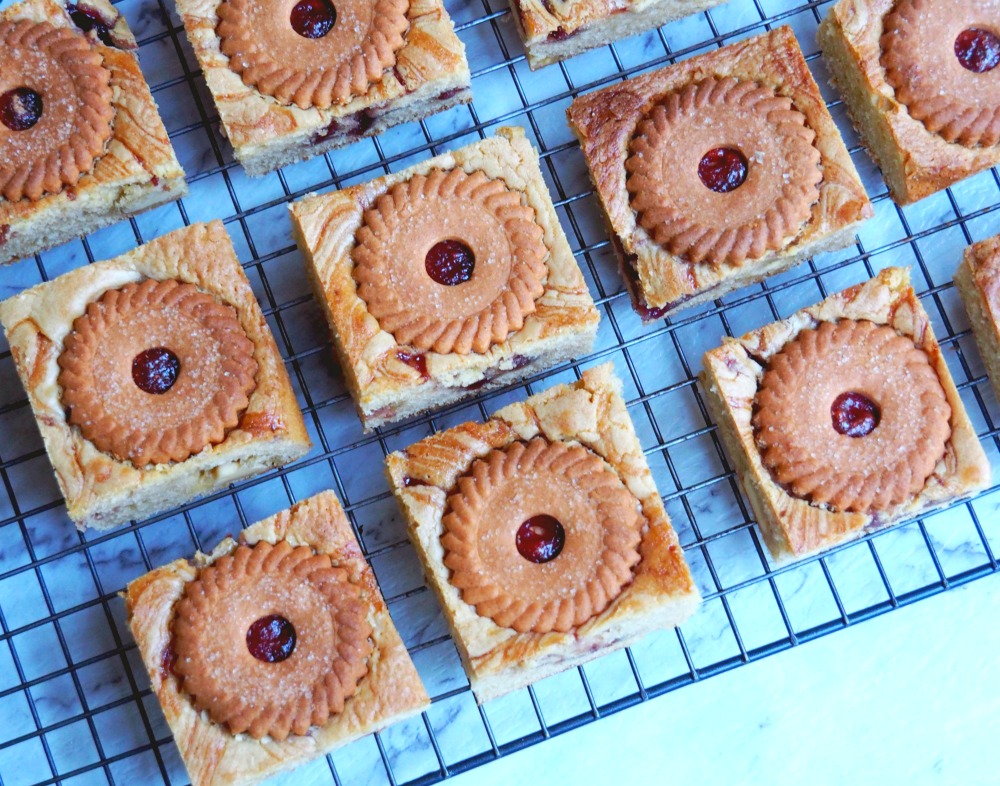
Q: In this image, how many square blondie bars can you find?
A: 11